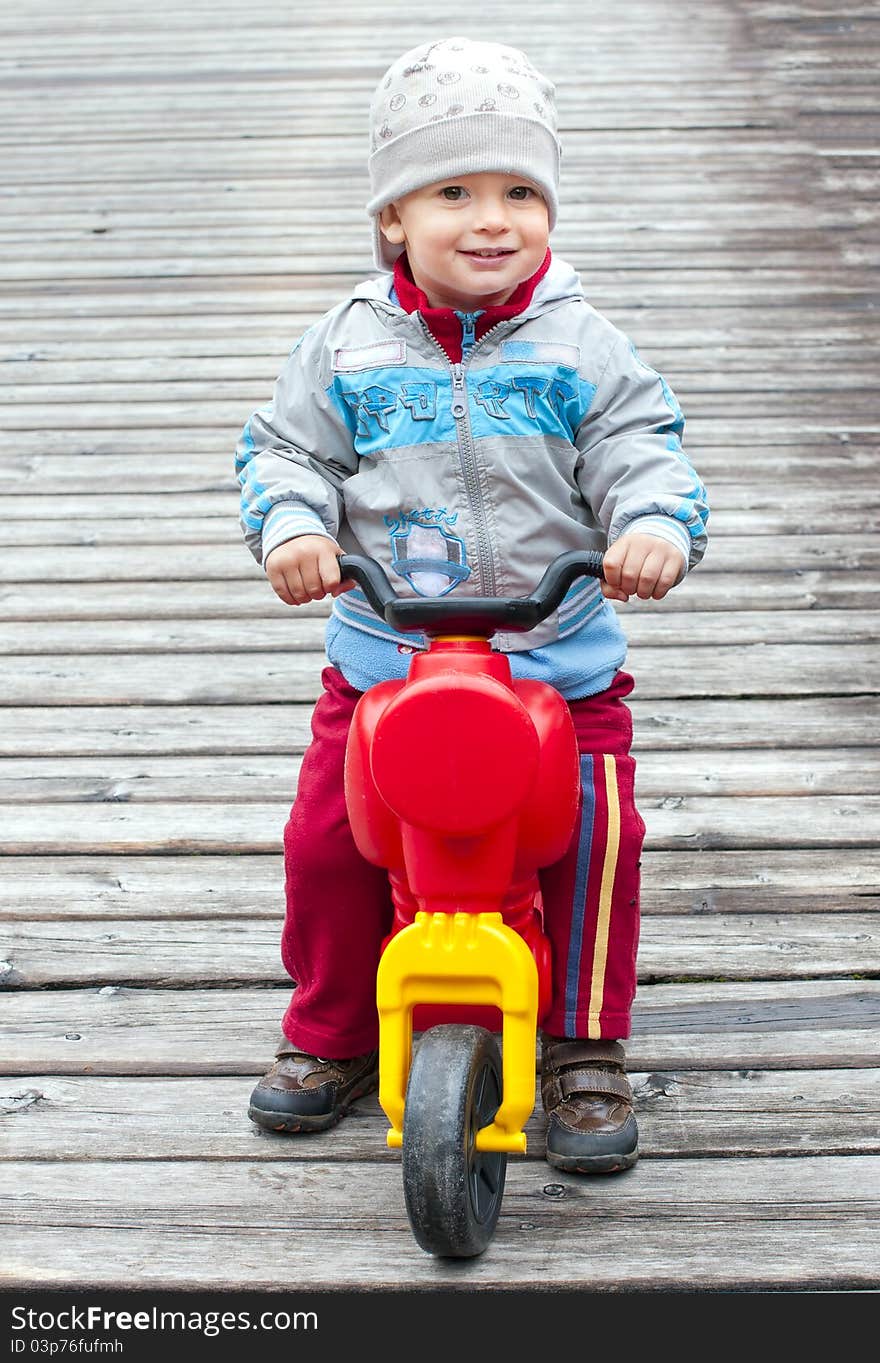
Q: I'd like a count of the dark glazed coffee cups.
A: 0